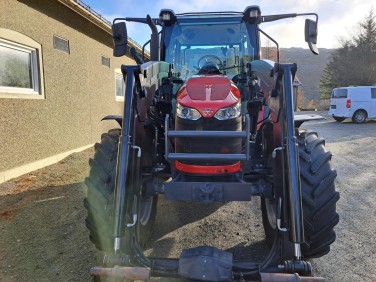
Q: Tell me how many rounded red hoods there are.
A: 1